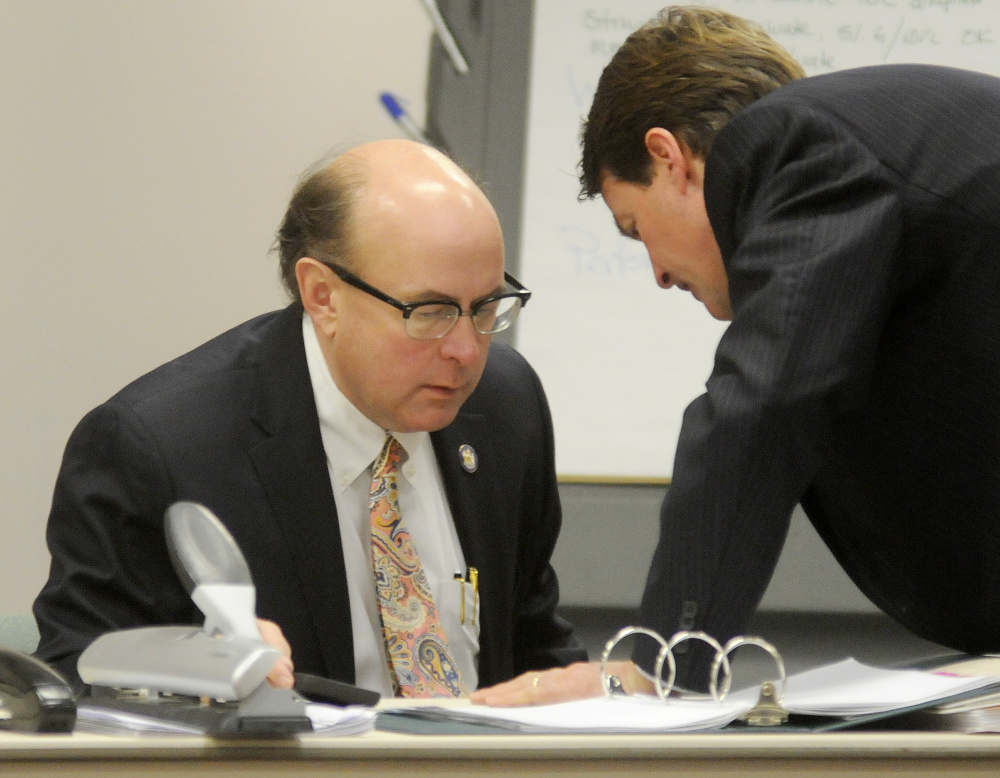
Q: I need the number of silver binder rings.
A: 3